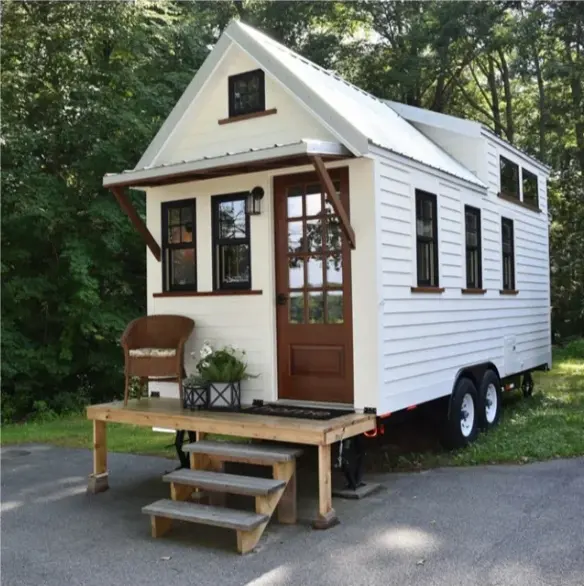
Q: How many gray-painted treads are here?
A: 3